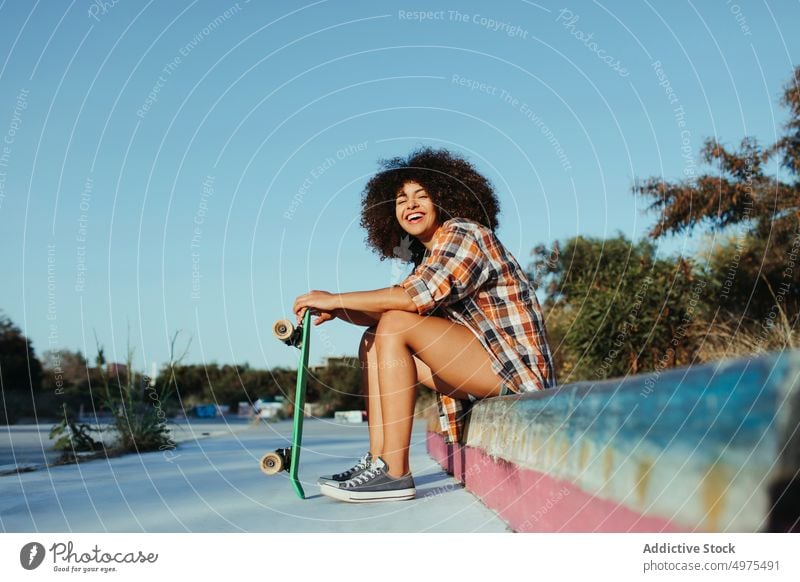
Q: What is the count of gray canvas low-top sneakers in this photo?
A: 2